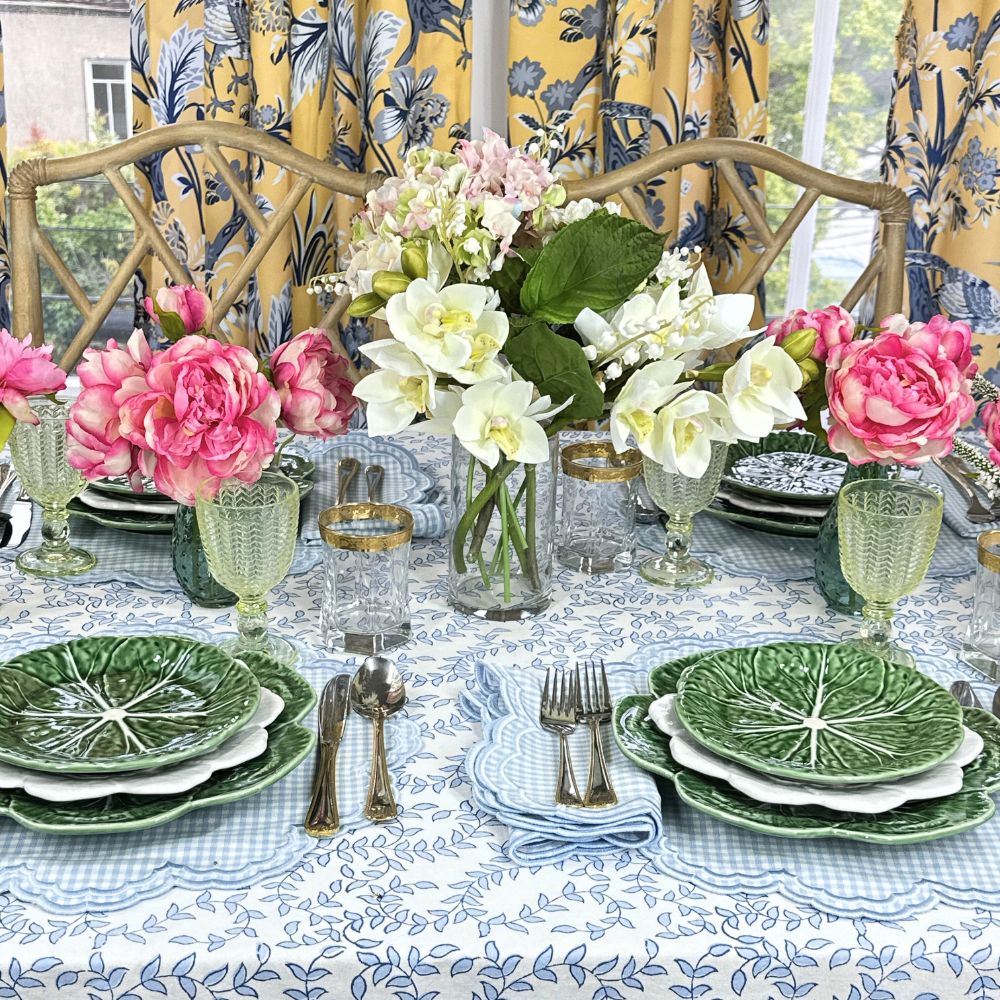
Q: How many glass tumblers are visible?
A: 3